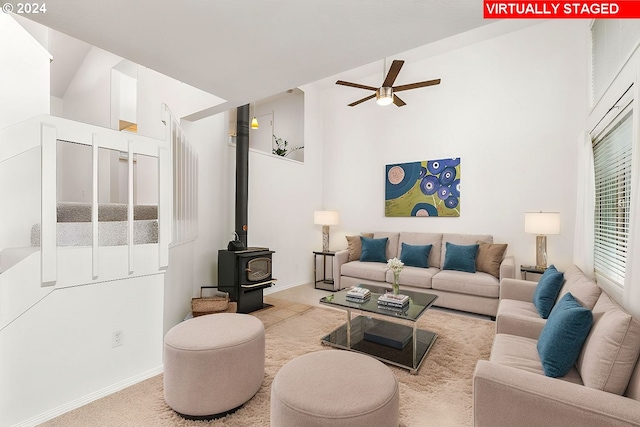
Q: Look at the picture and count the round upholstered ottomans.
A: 2